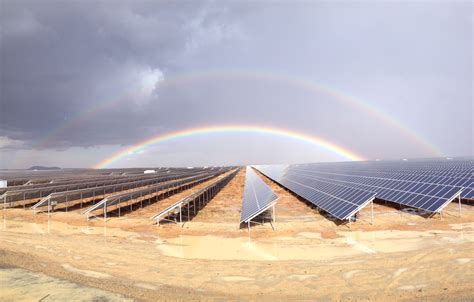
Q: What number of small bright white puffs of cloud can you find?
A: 1